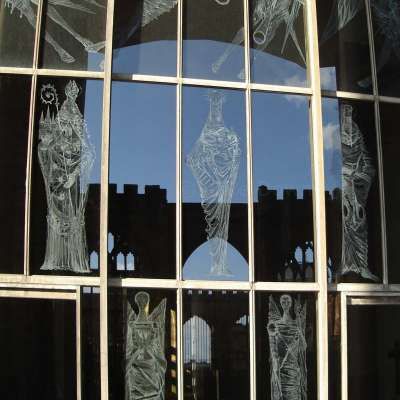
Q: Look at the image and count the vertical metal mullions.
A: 6